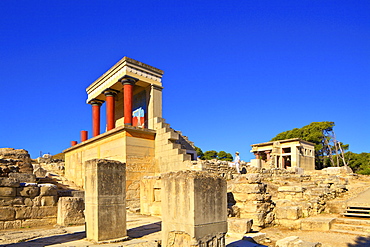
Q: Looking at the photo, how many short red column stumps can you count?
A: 2